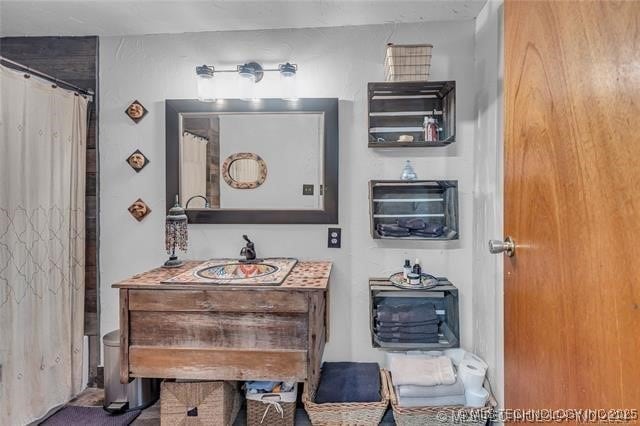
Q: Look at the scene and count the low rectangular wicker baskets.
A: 2